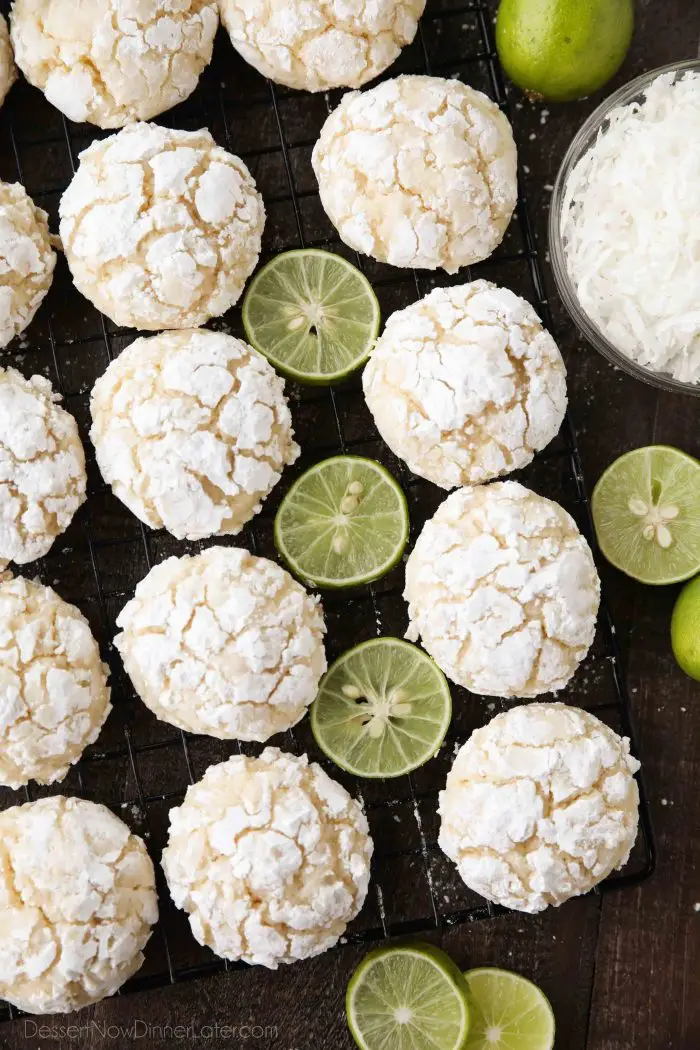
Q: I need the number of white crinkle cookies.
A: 15